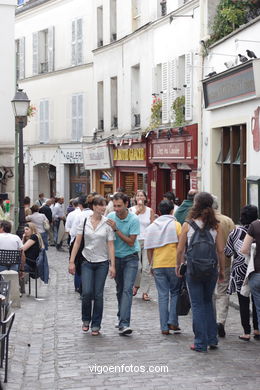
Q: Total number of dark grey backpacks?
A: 1